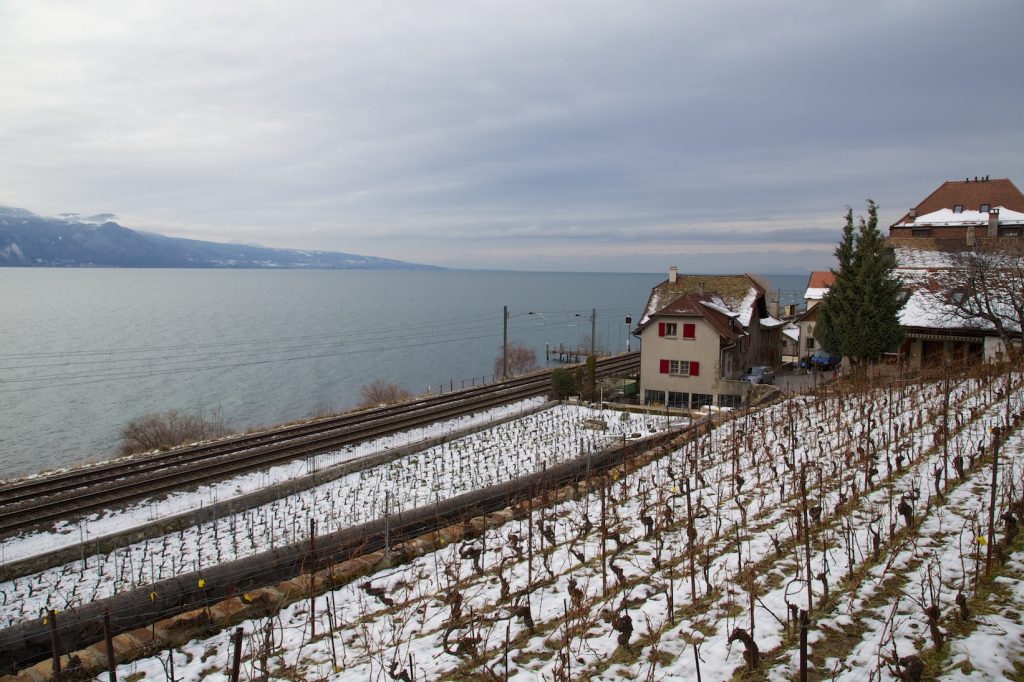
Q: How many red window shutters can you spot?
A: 4